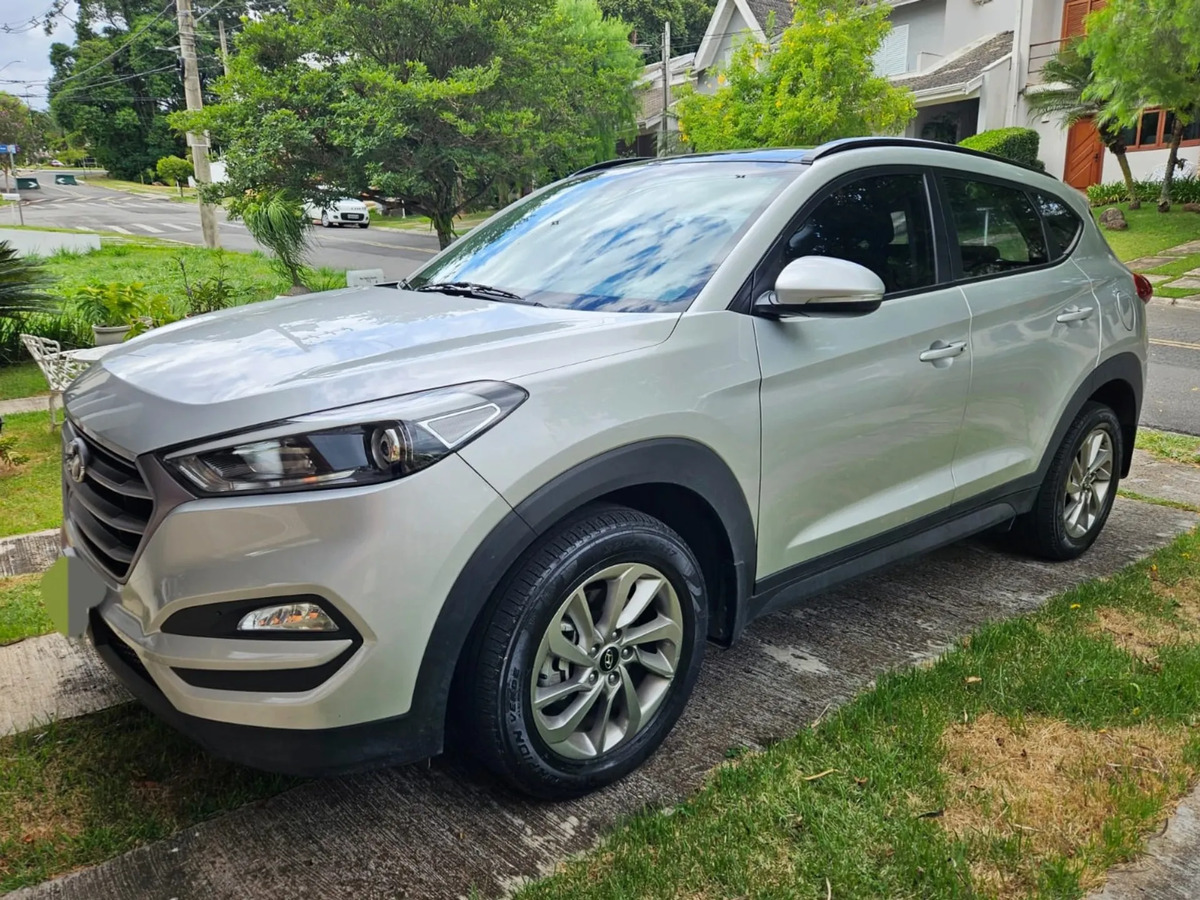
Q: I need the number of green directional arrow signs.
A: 2